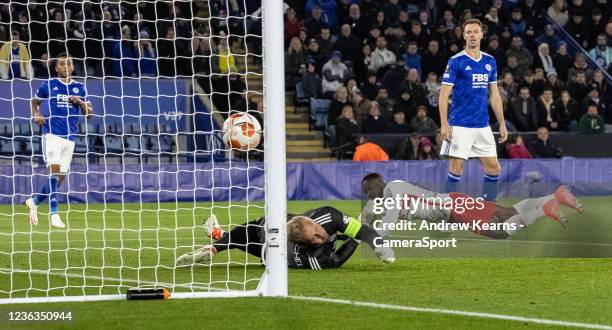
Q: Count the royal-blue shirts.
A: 2